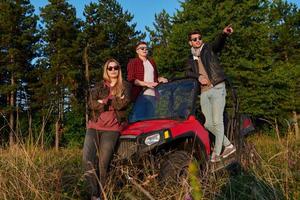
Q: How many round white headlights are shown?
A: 1